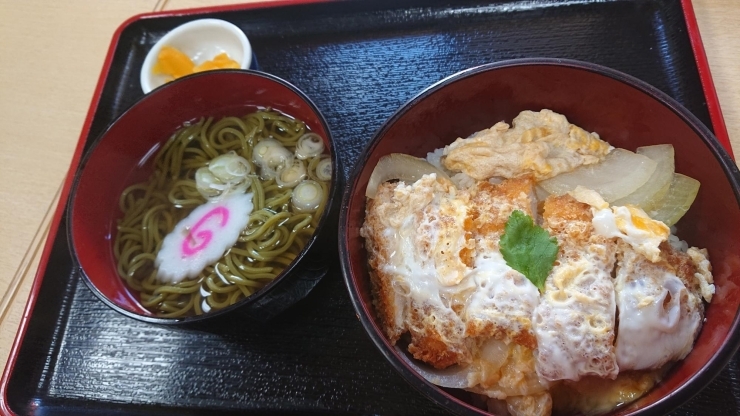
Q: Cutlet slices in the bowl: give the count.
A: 5